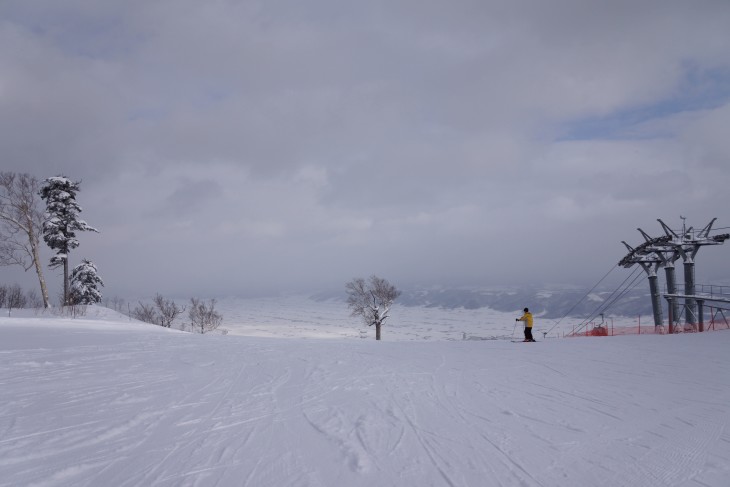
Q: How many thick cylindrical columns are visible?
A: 3